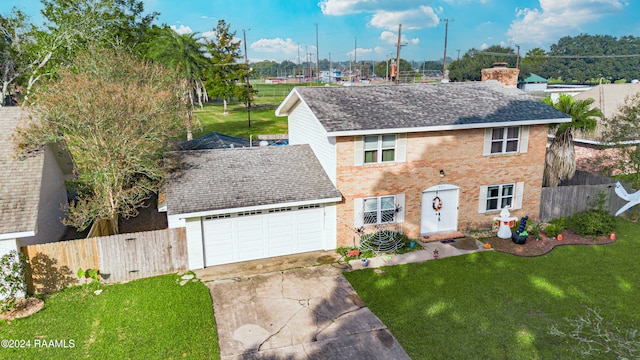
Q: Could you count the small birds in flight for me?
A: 0